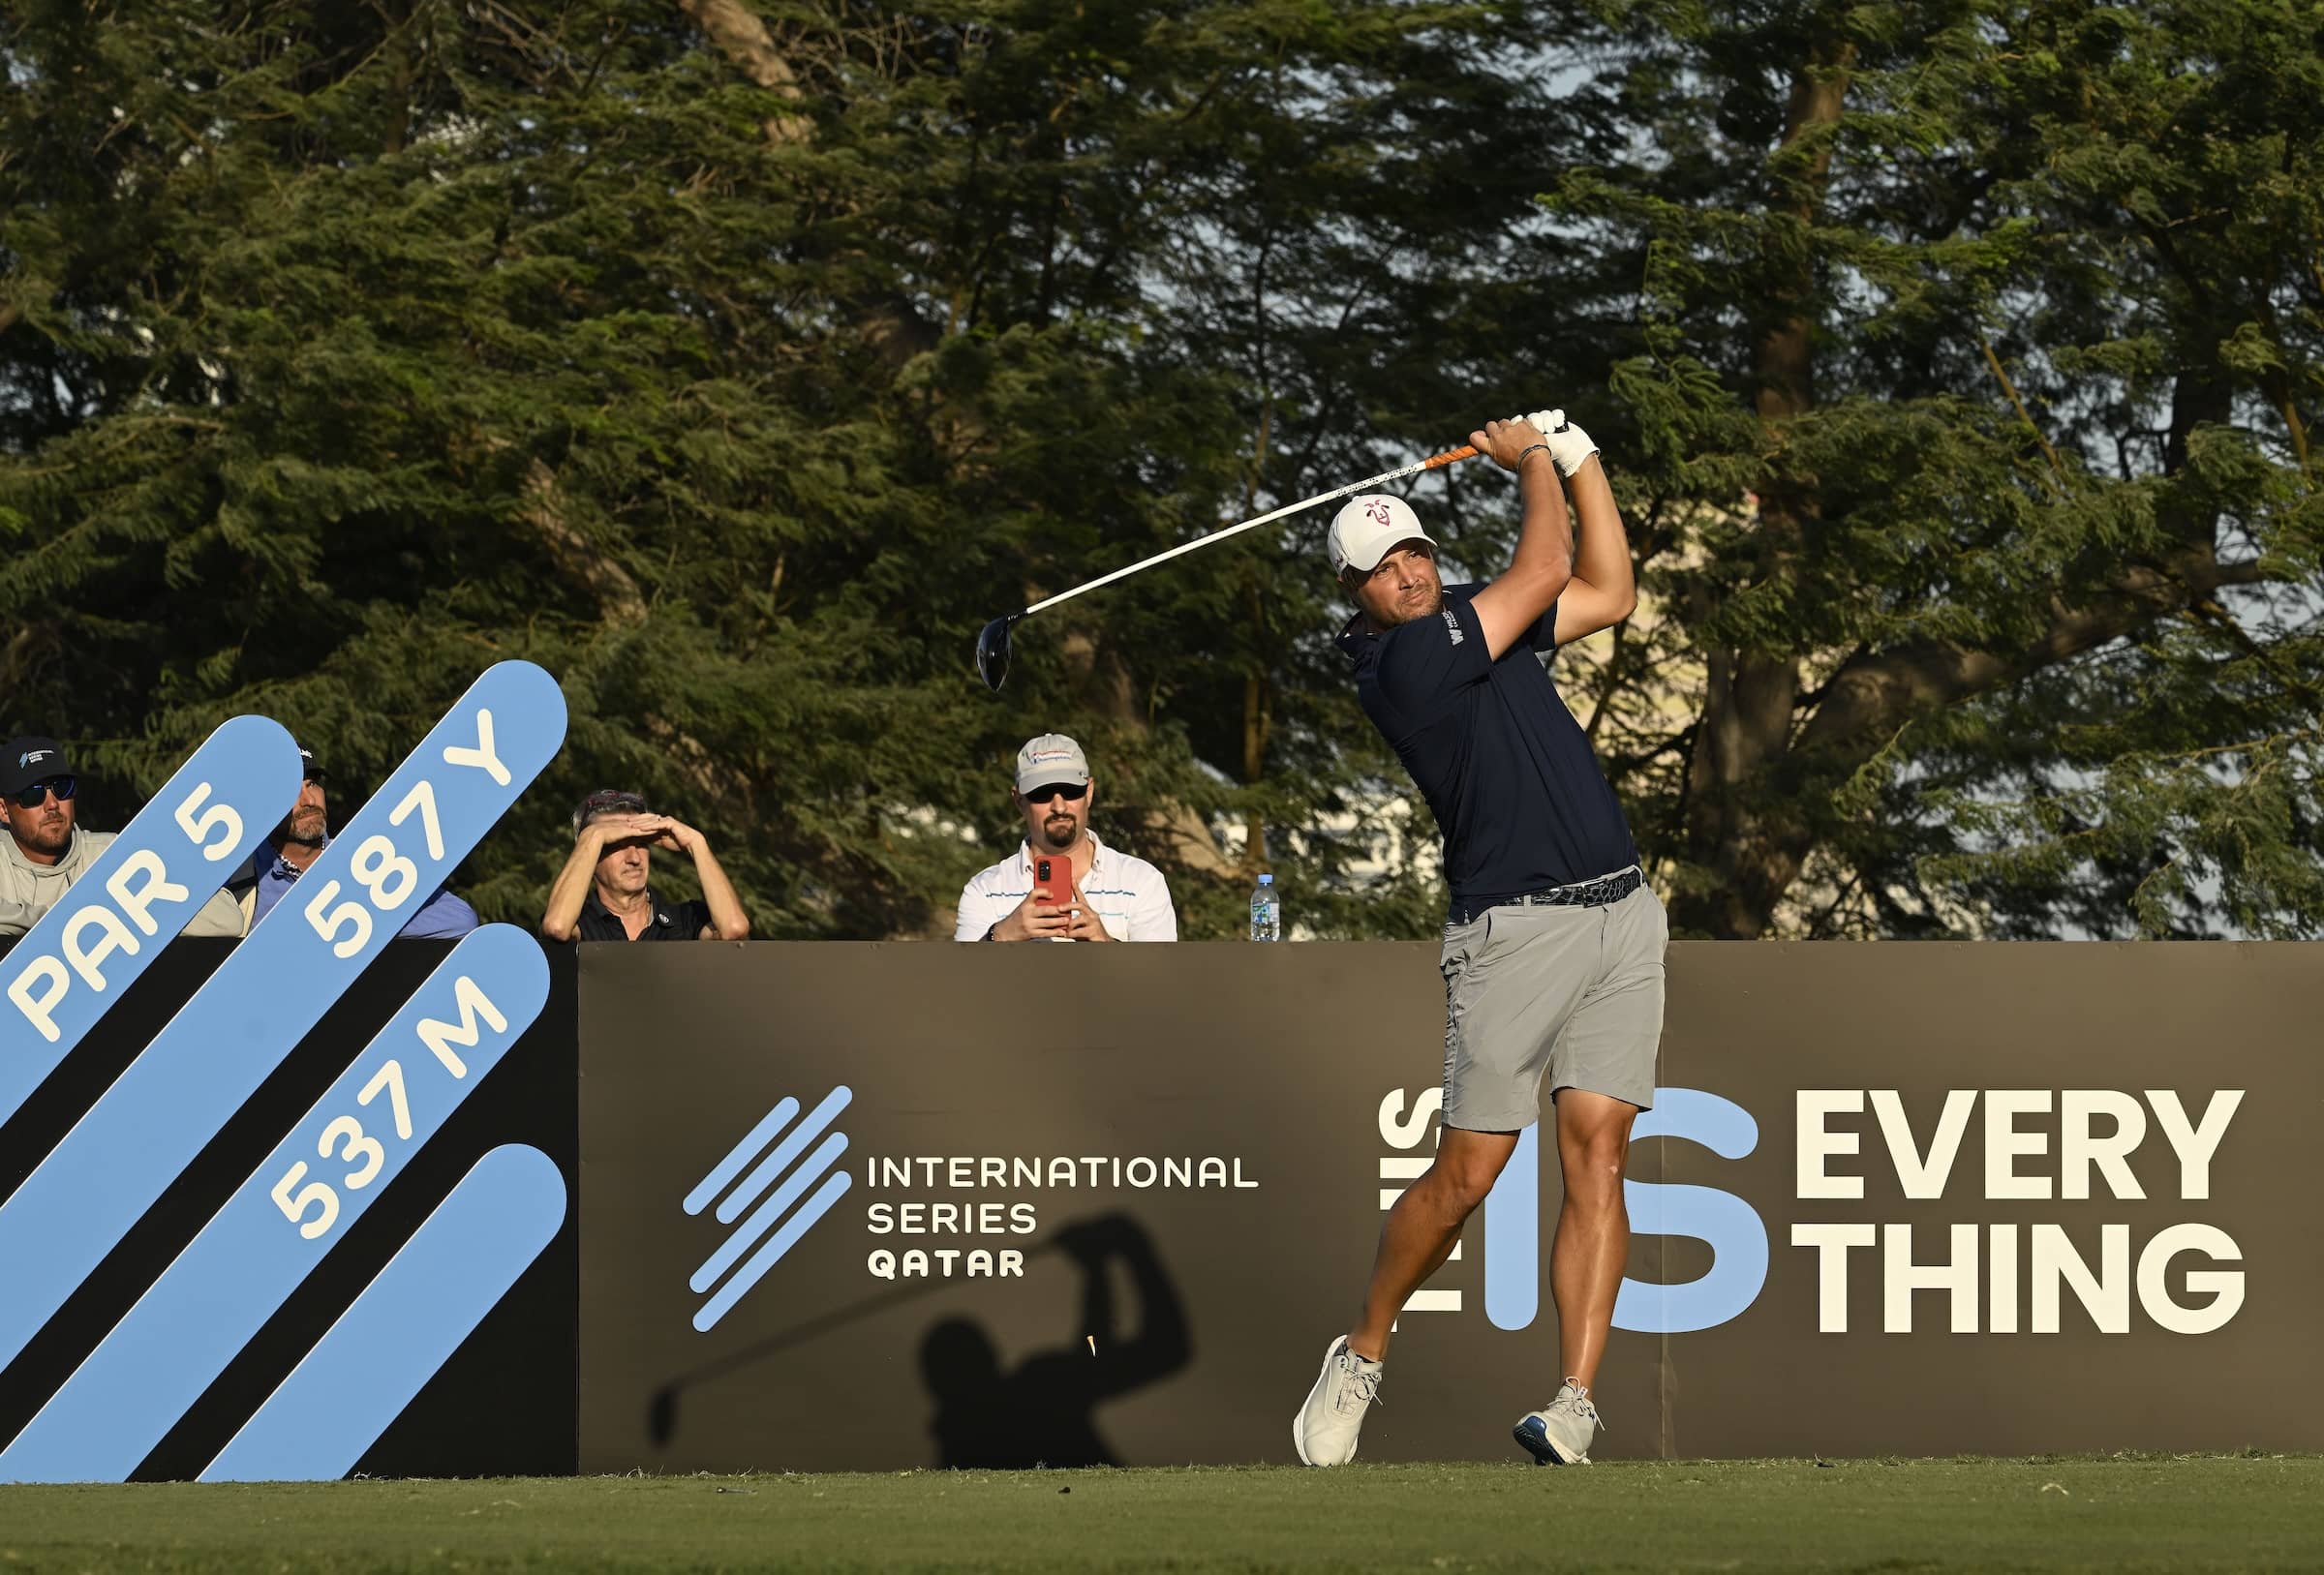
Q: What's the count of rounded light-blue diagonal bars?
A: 8